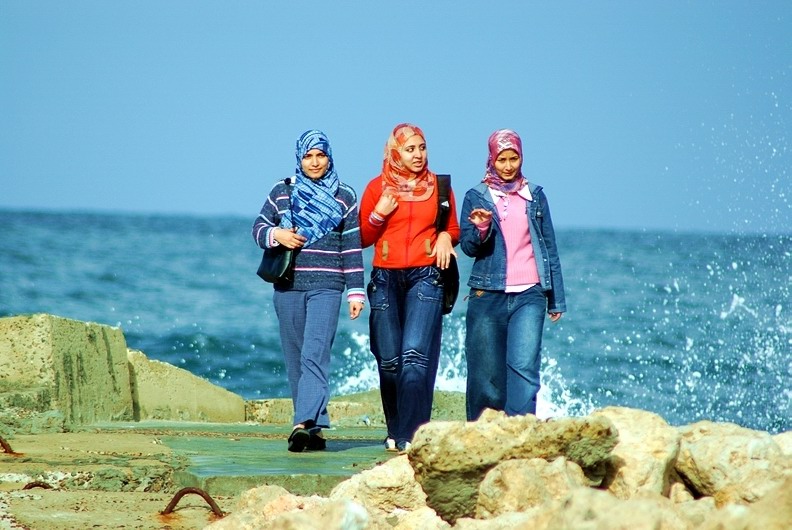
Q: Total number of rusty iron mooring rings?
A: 3